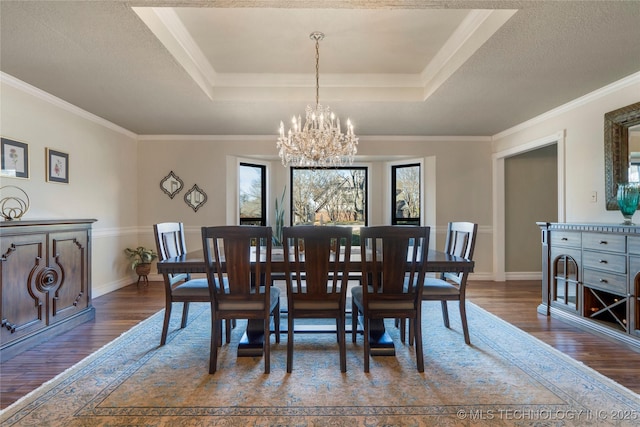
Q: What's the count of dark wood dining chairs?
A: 5